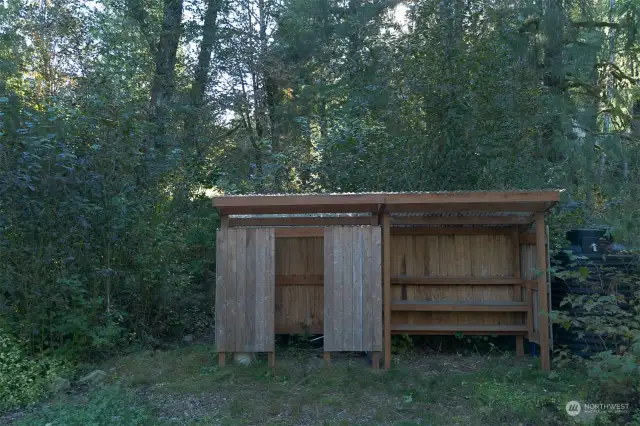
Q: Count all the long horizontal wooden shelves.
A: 3